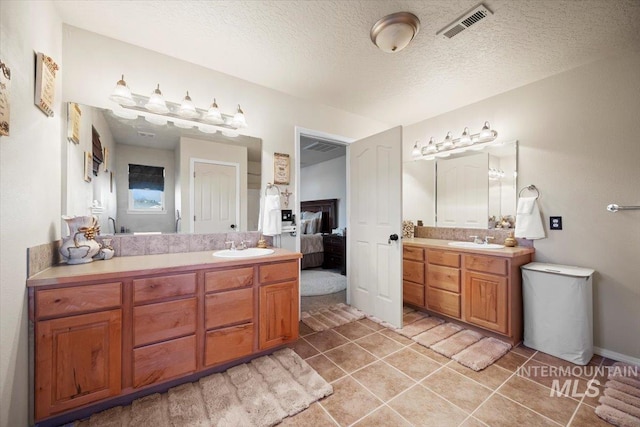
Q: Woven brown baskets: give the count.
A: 0